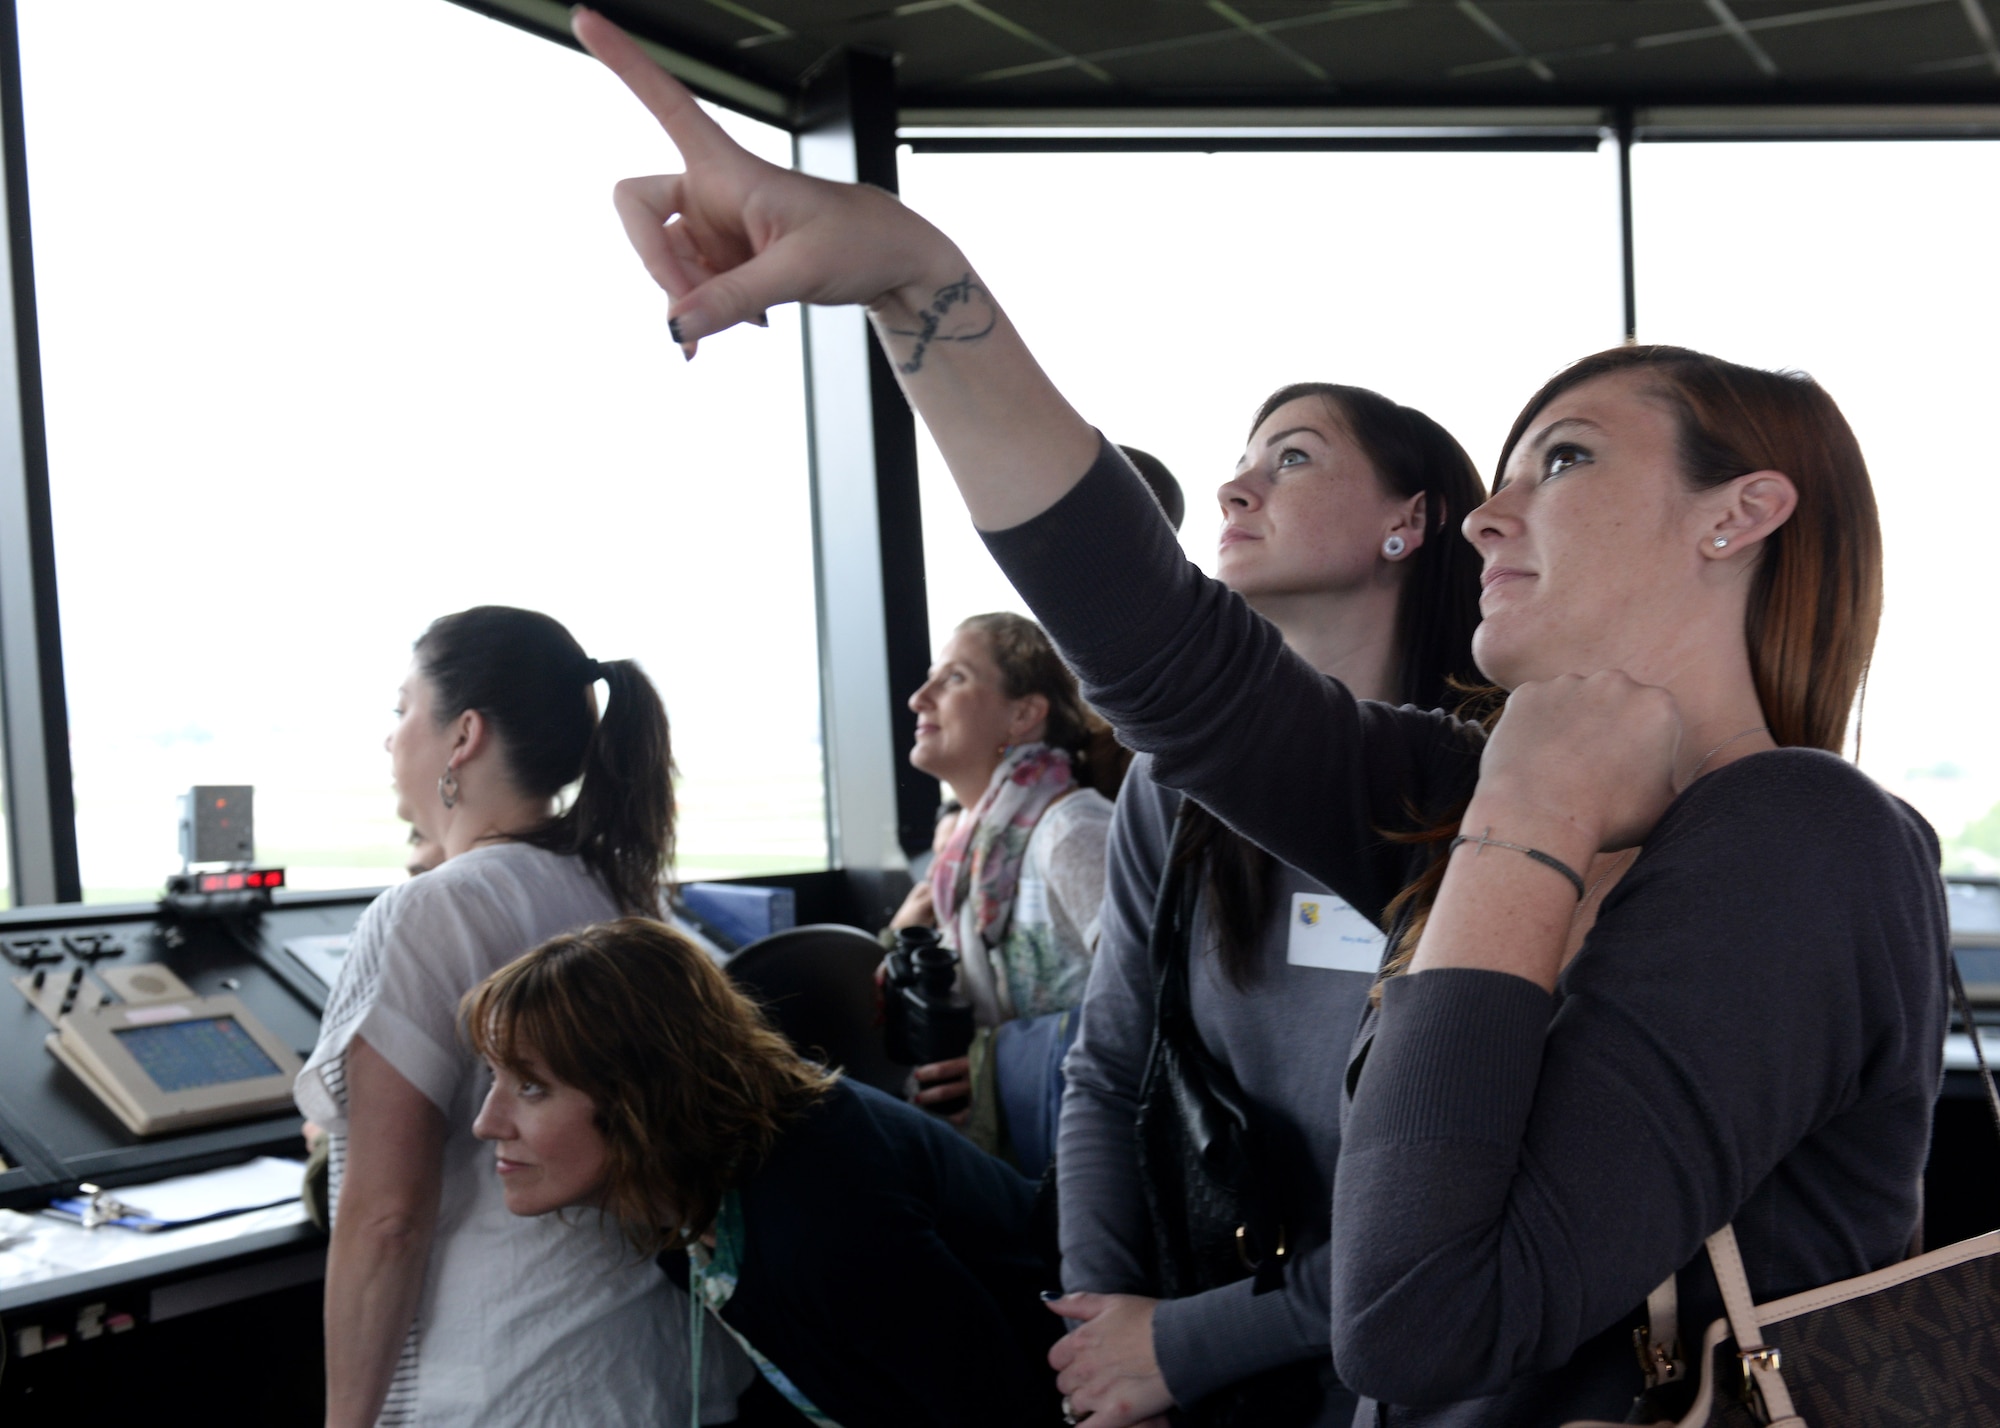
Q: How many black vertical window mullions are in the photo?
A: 3